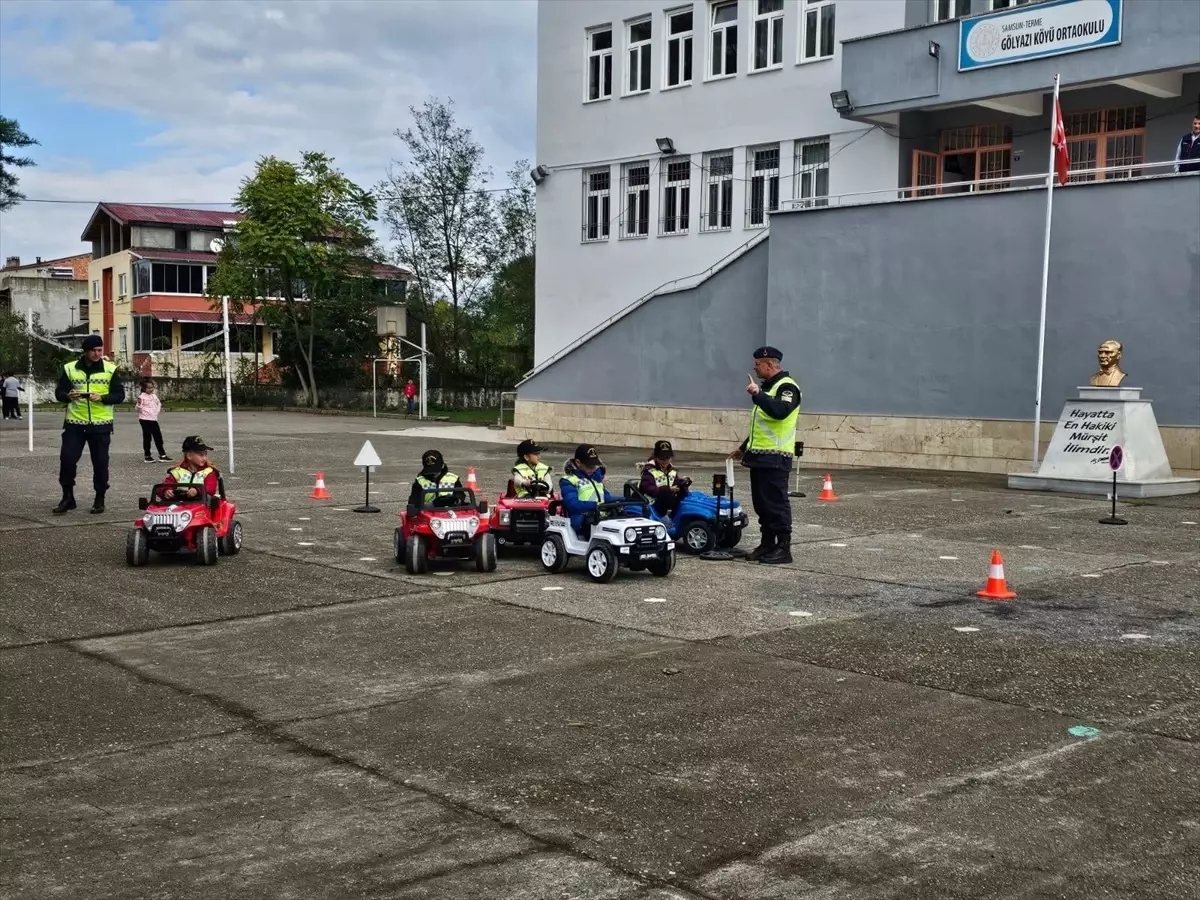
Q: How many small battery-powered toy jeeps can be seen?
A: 5